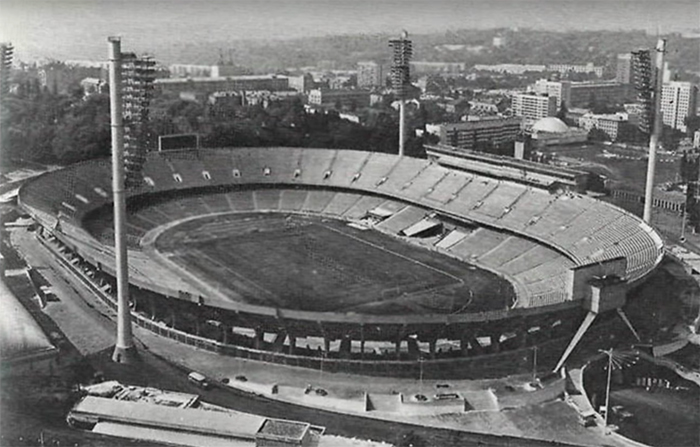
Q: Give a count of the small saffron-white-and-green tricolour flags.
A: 0